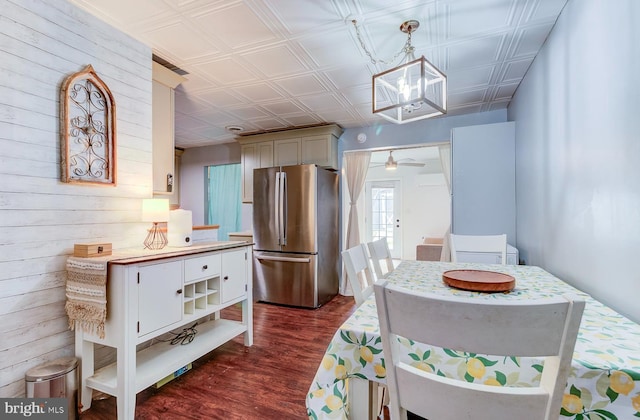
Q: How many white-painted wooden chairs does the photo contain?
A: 4